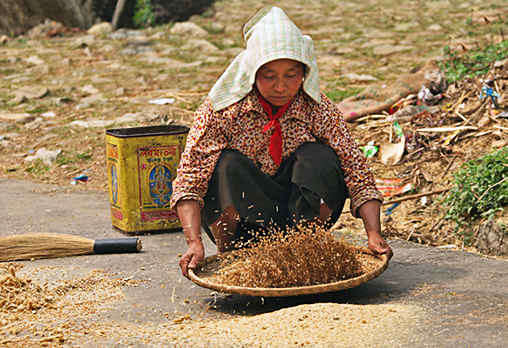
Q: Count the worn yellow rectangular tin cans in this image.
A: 1